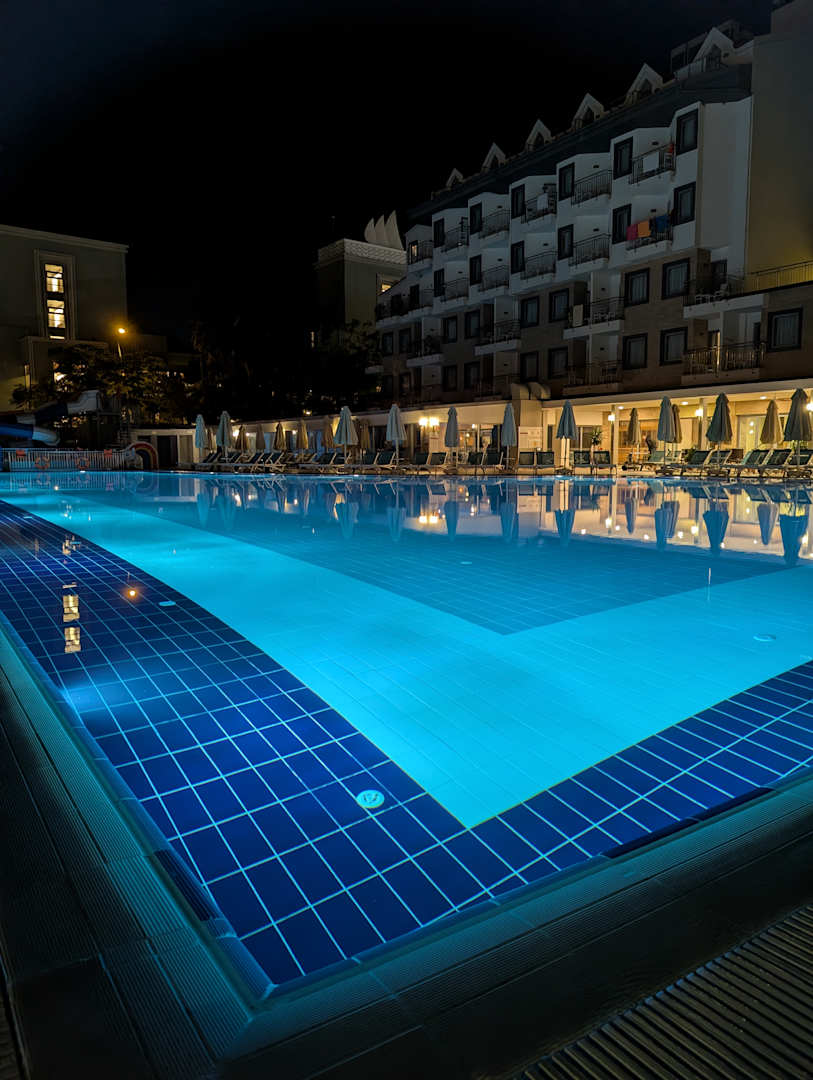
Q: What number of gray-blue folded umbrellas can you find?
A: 10